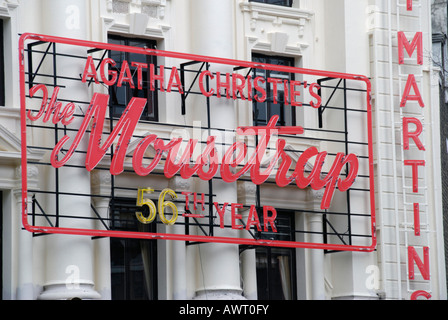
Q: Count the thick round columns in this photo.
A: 2